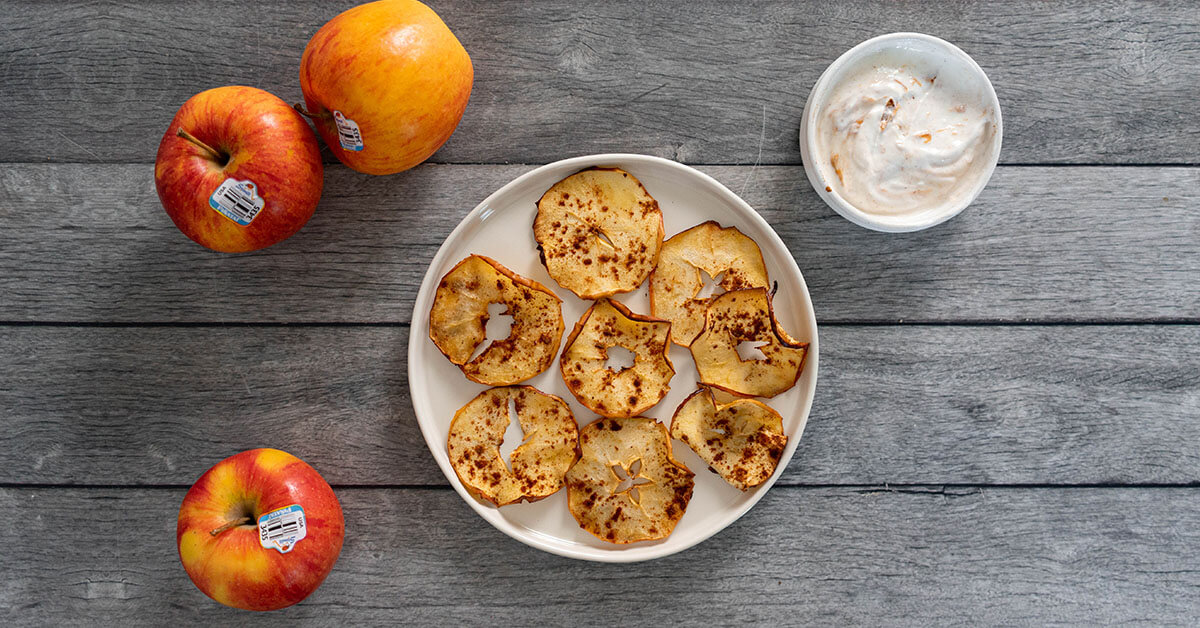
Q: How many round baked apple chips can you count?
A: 8